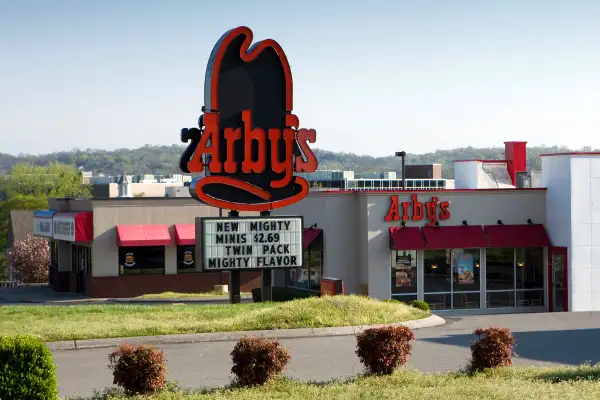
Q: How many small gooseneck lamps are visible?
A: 6